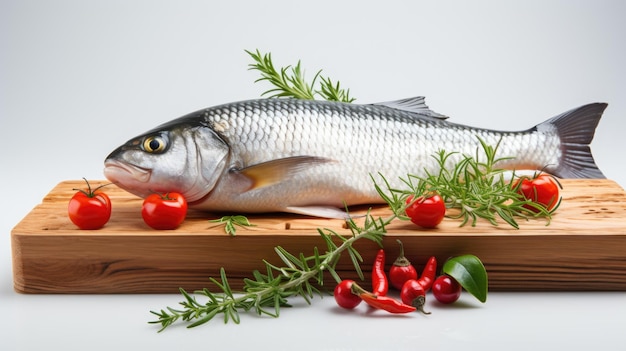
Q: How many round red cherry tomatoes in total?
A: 4